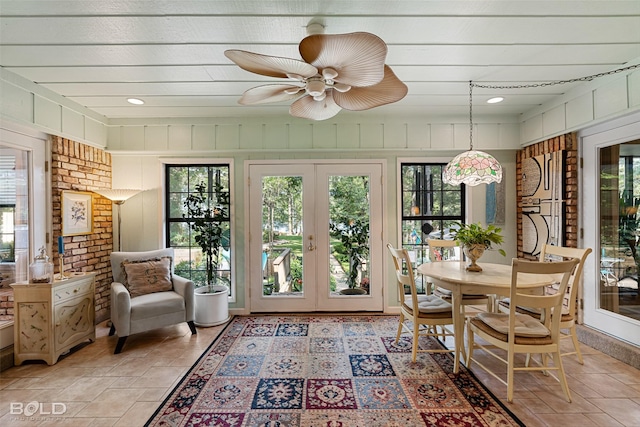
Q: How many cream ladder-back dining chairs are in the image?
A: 4